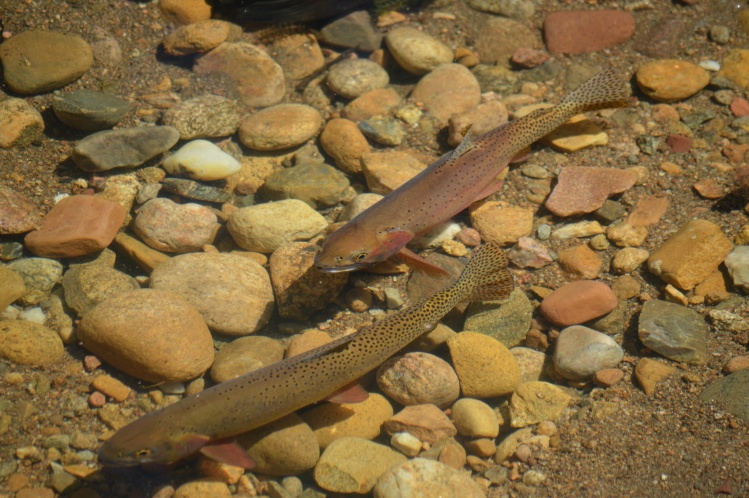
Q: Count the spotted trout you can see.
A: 2